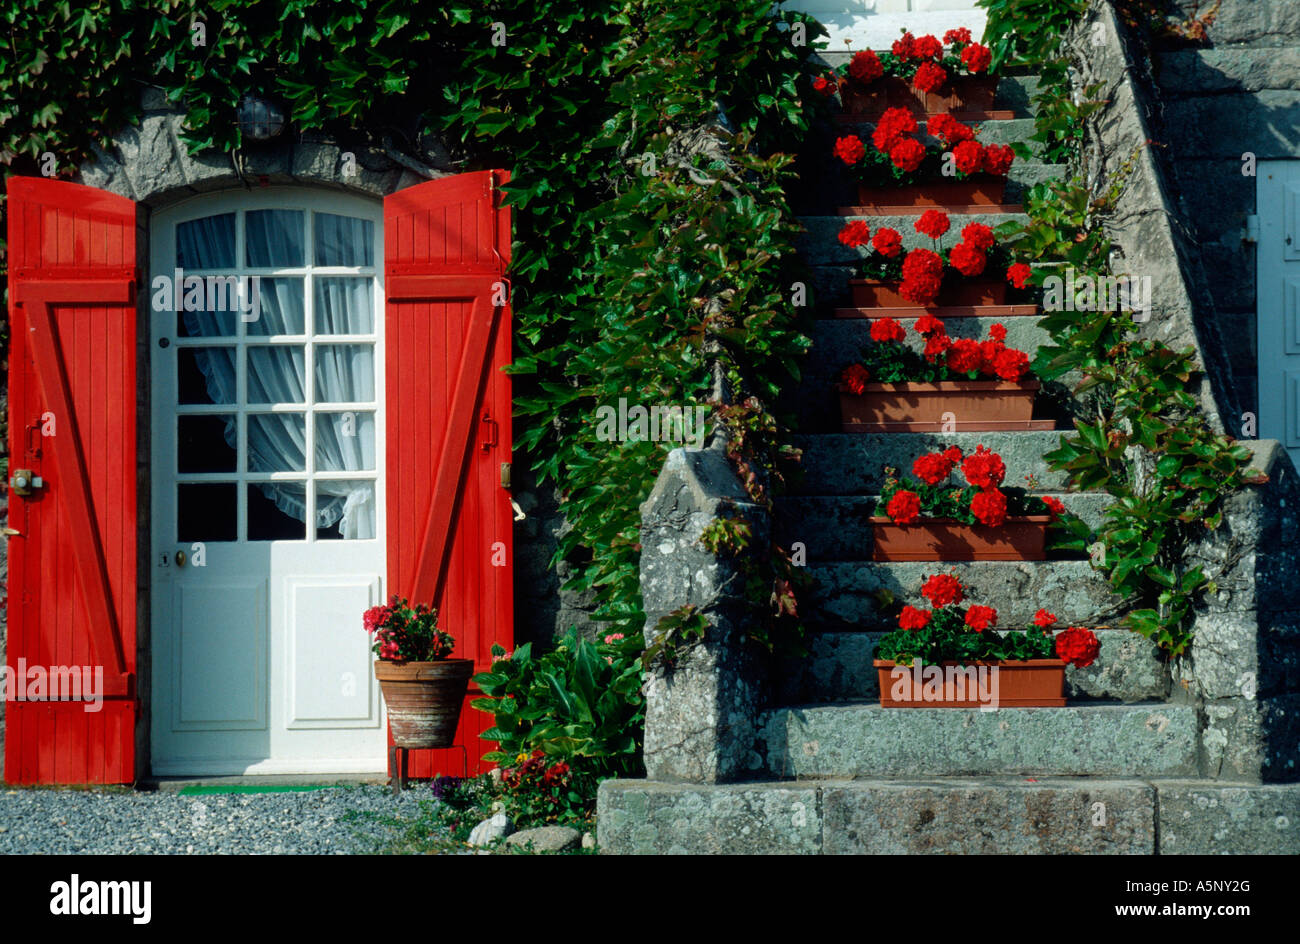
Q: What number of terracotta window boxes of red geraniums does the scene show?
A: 6